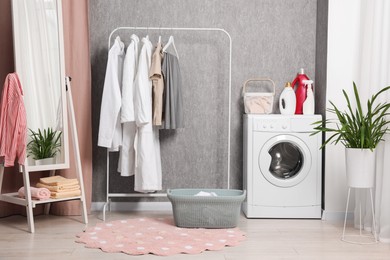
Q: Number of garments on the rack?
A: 5